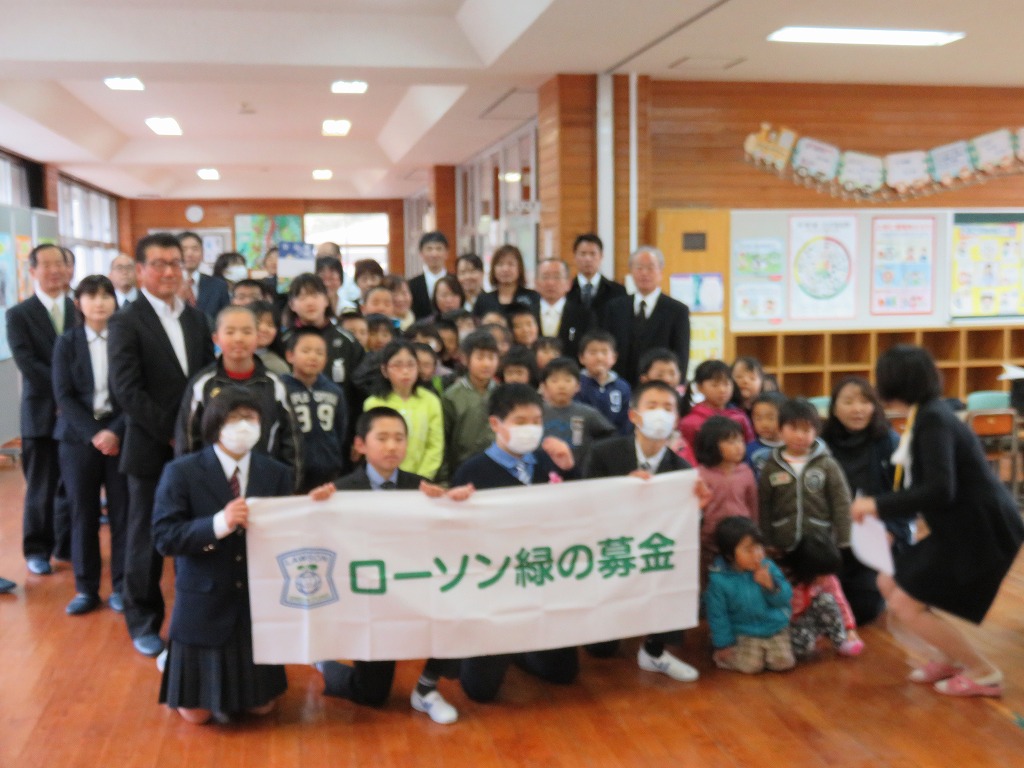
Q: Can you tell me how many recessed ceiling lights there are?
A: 7